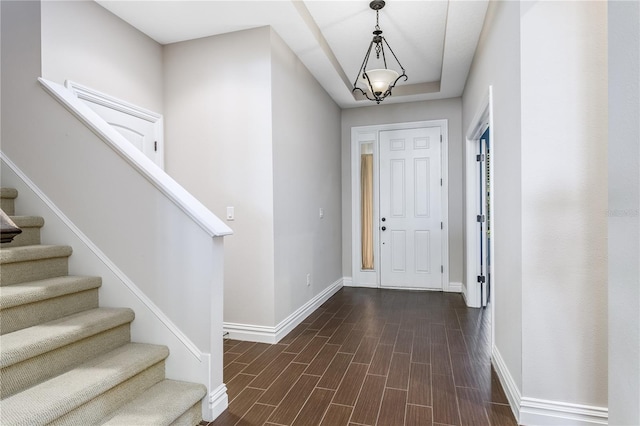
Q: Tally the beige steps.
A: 7